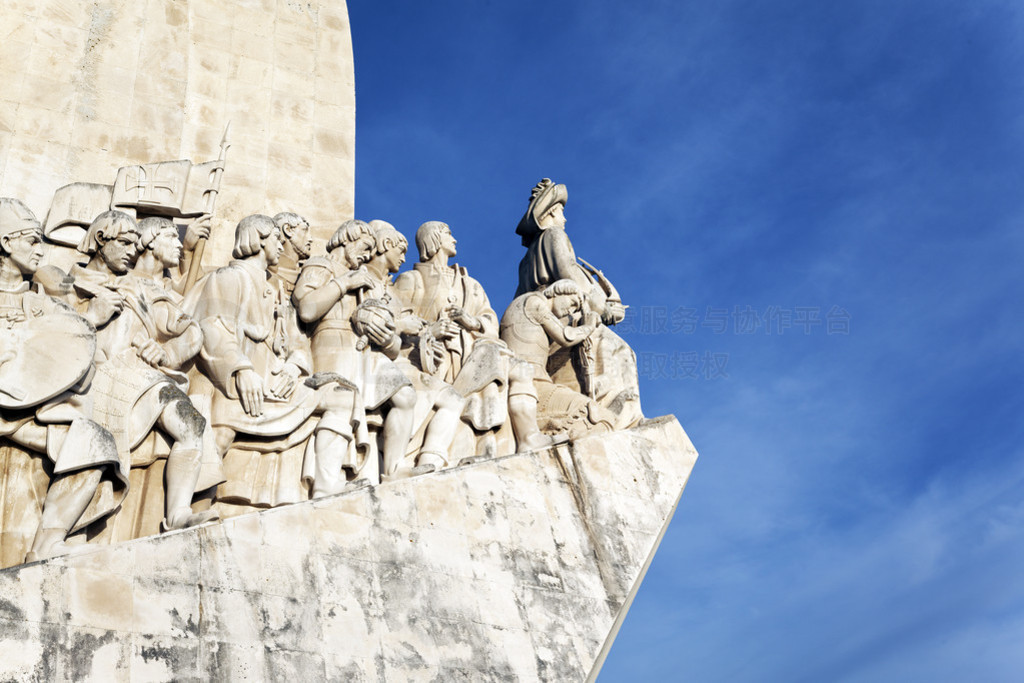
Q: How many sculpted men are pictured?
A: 10